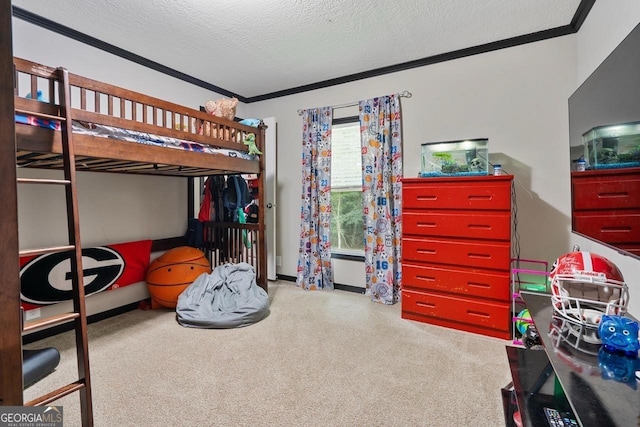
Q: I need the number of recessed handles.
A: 10